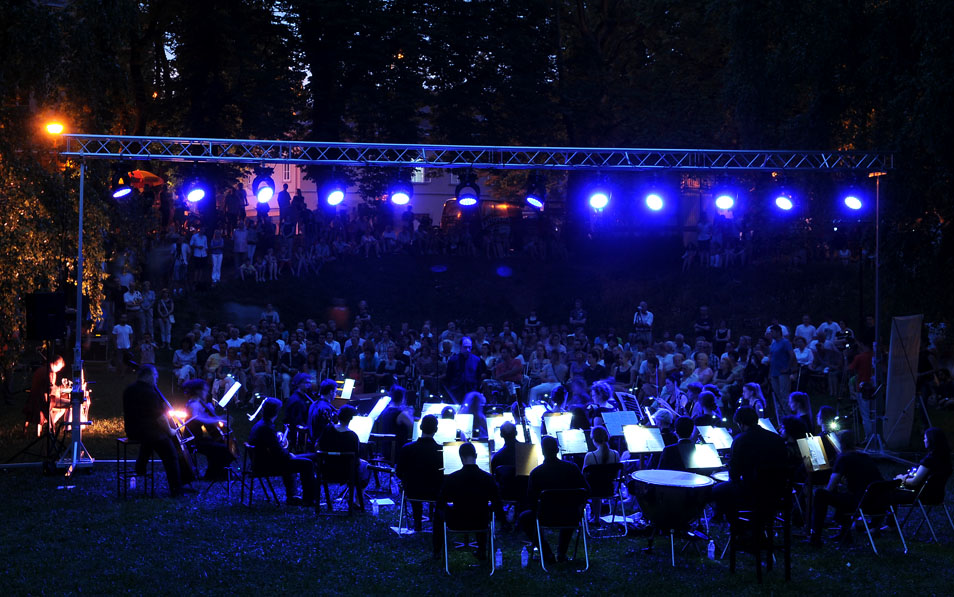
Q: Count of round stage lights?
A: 12